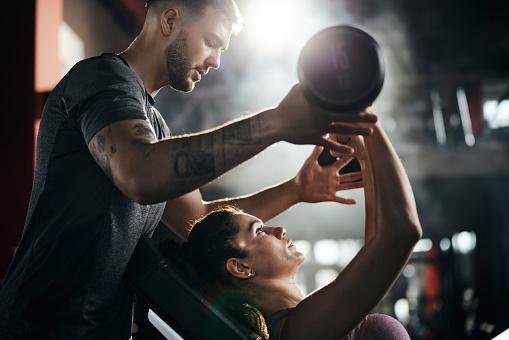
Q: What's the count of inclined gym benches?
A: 1